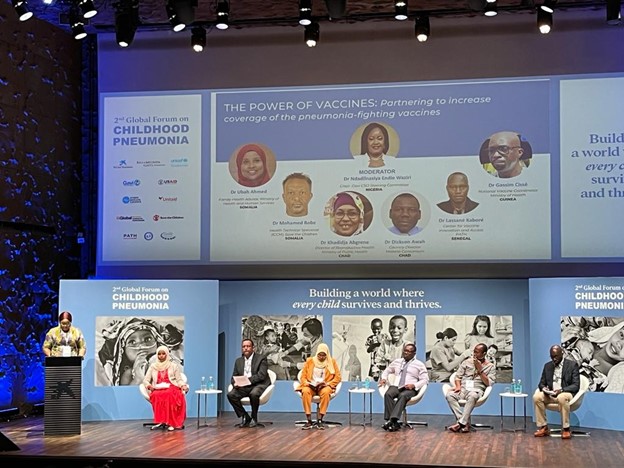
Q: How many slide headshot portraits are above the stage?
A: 7